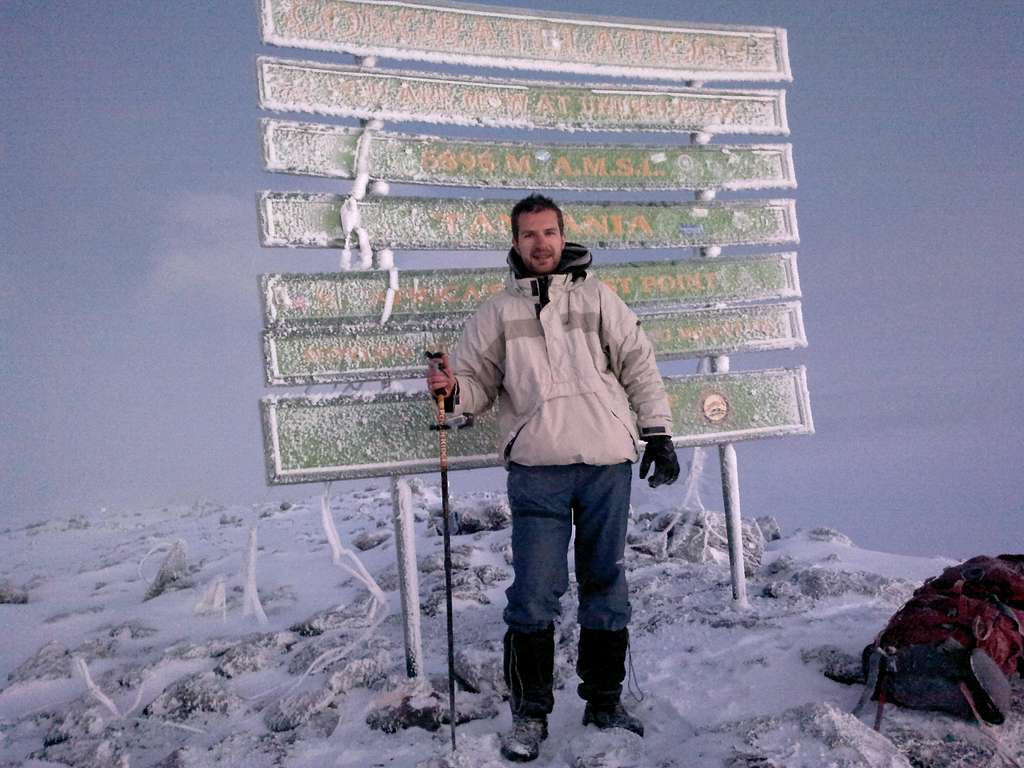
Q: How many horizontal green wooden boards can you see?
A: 7